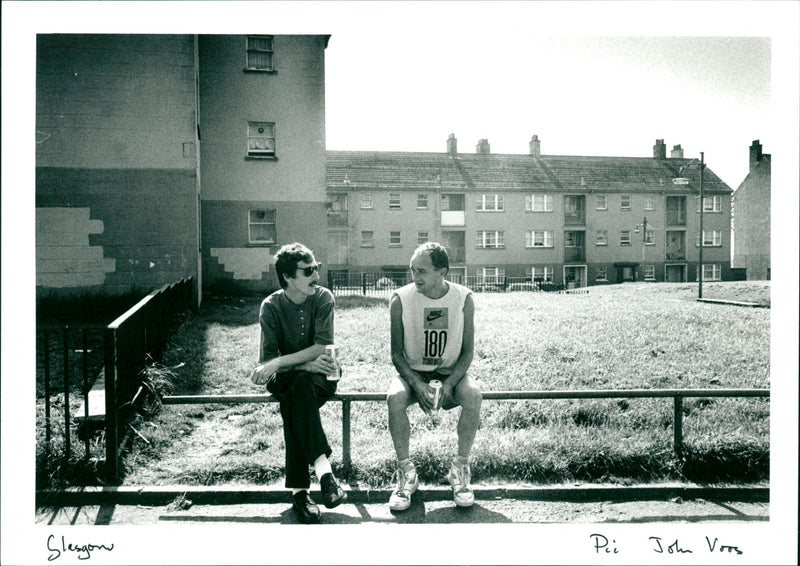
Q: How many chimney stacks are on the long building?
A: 5